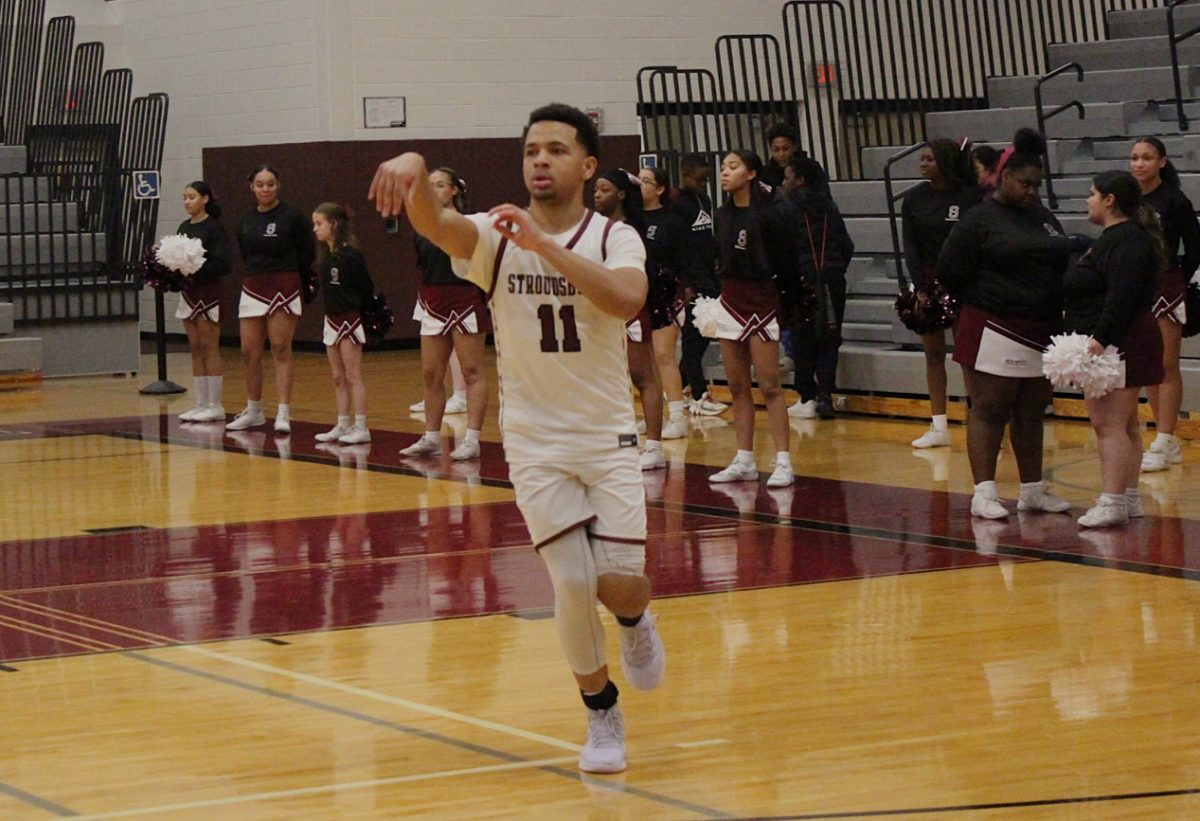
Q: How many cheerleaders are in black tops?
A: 11